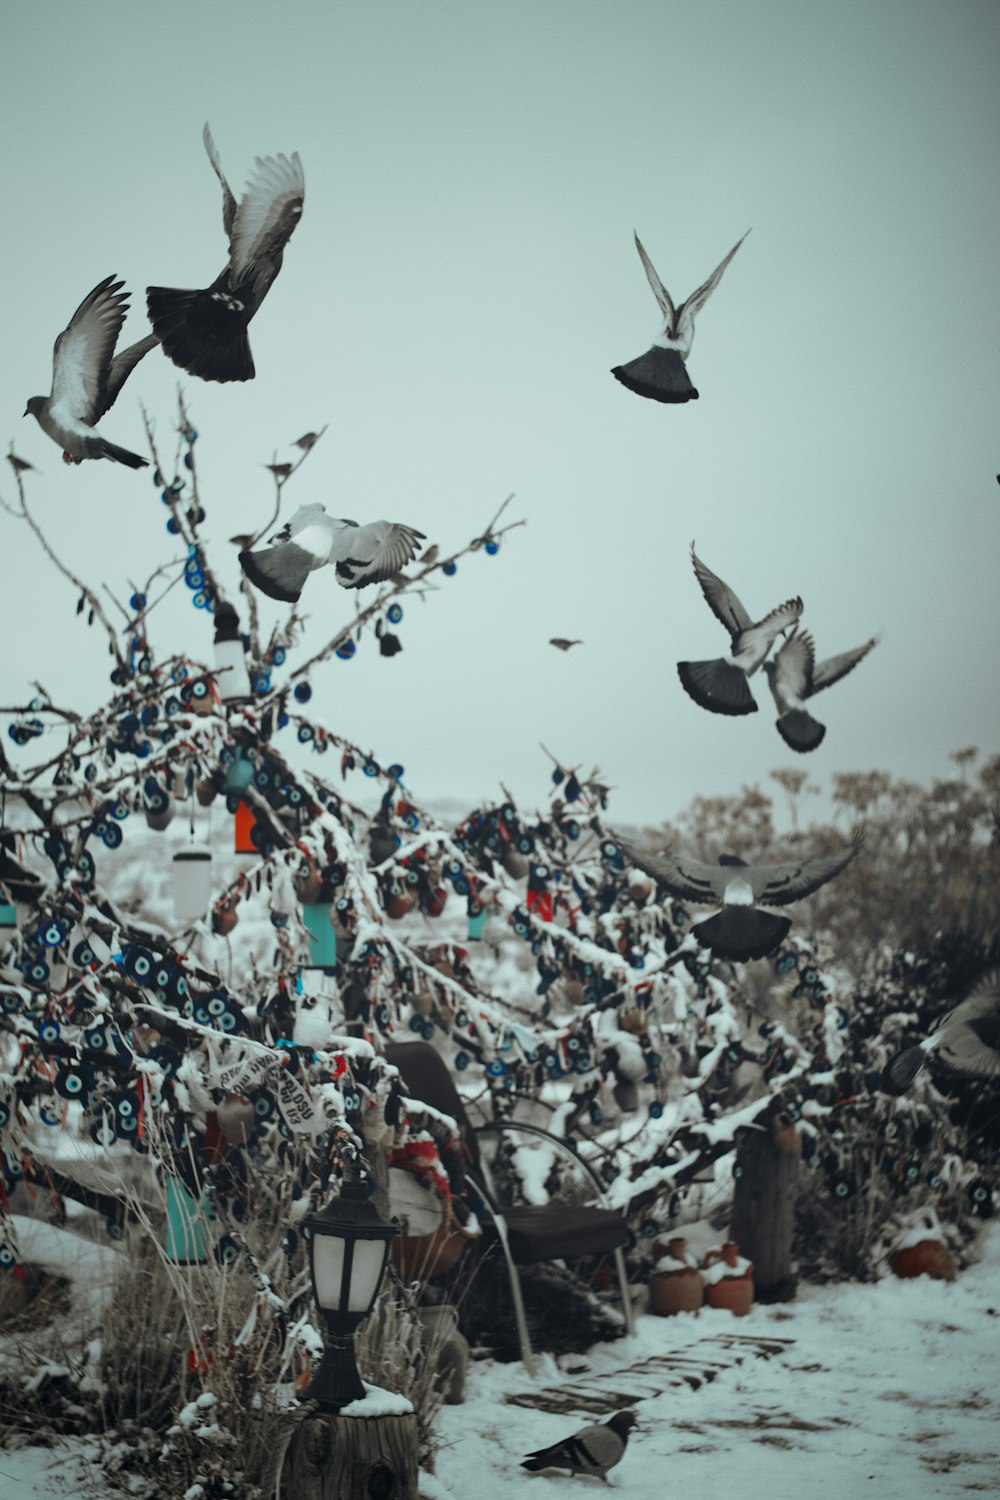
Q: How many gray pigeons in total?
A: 9